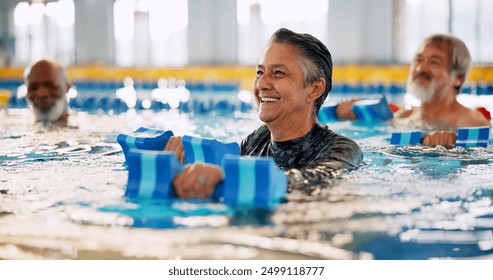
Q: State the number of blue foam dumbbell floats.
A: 4